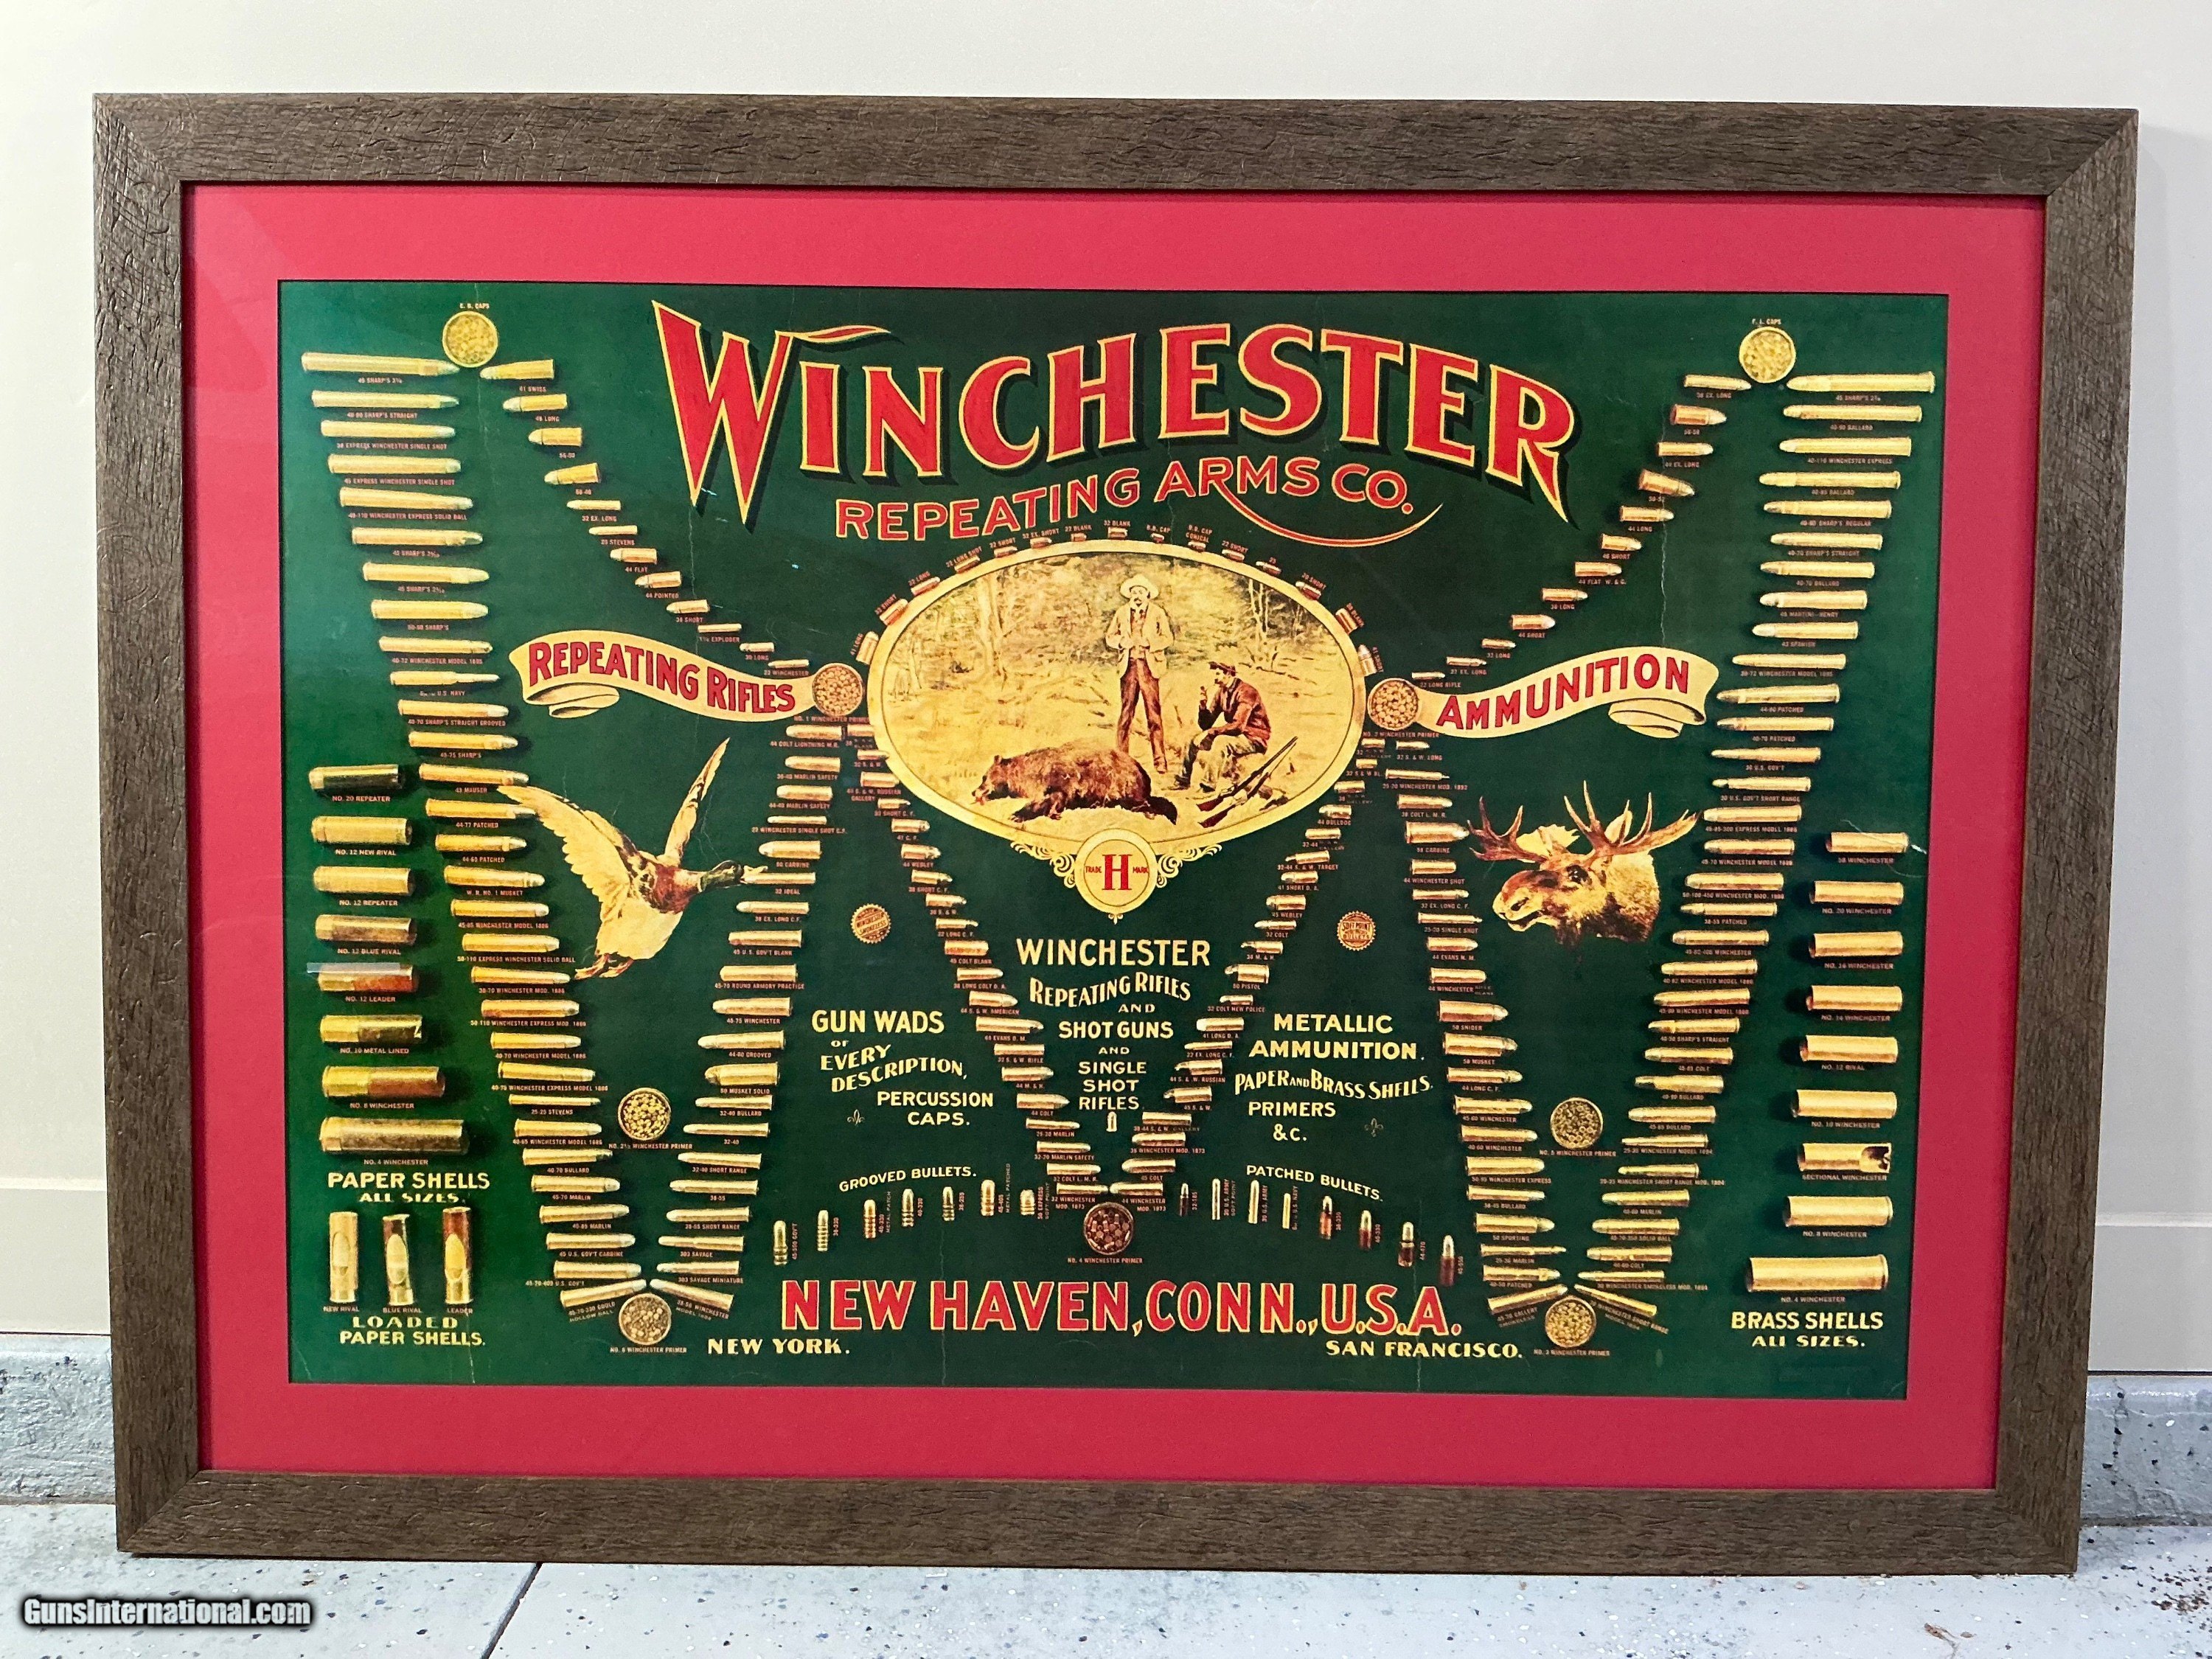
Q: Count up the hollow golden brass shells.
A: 9